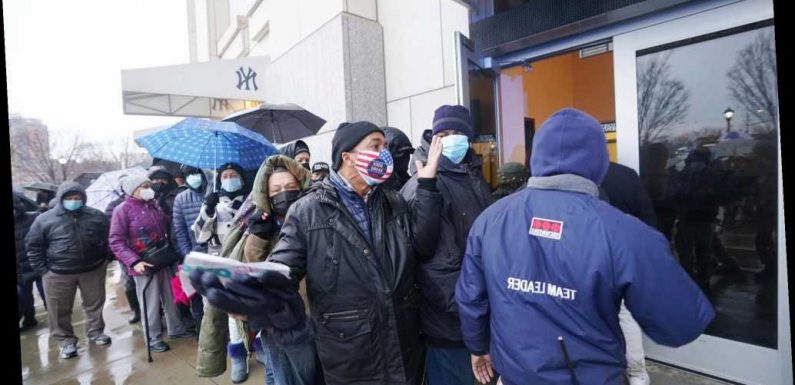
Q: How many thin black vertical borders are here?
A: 2